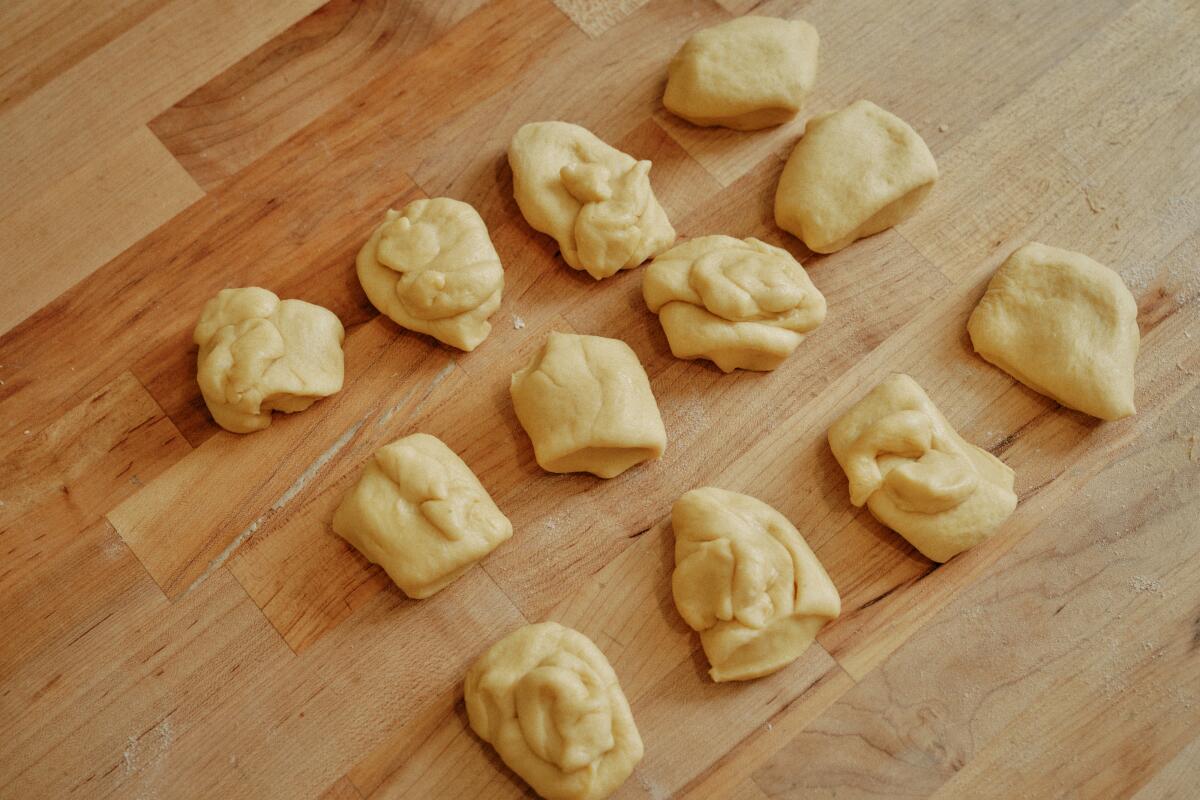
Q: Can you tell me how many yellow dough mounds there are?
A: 12